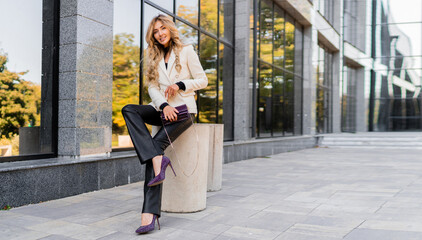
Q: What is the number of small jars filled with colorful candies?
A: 0